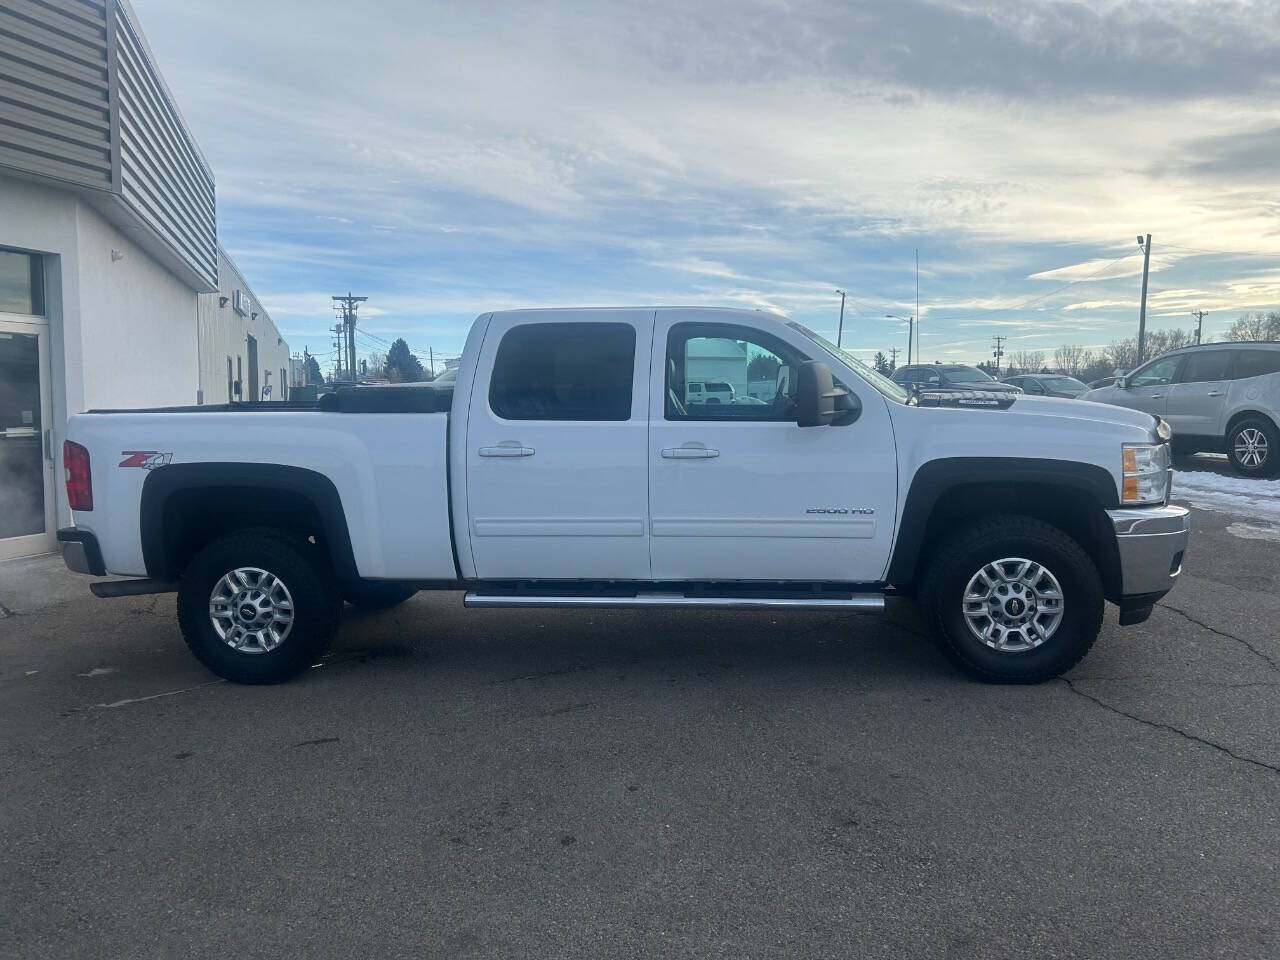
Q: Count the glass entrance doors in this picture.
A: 1